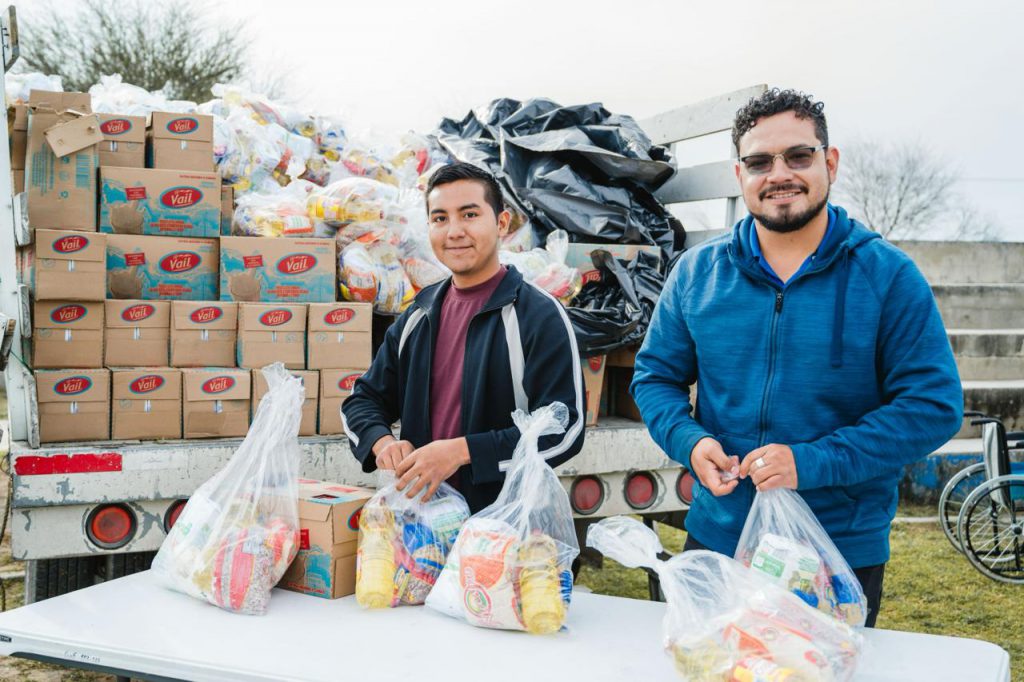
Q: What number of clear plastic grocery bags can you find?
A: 5